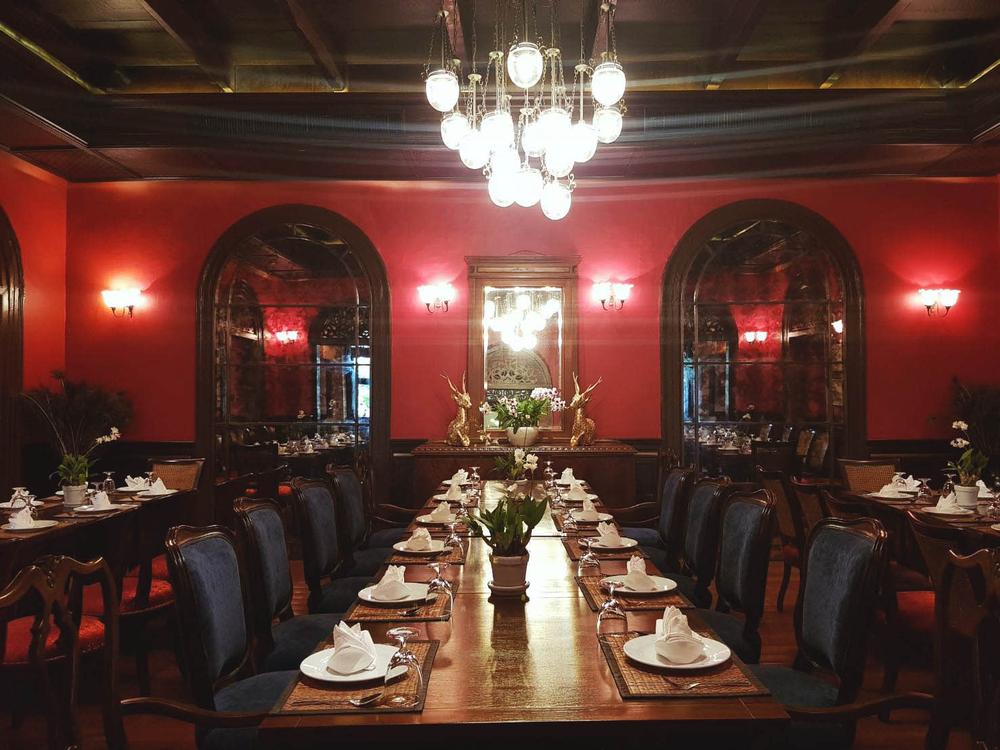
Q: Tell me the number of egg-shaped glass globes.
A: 15